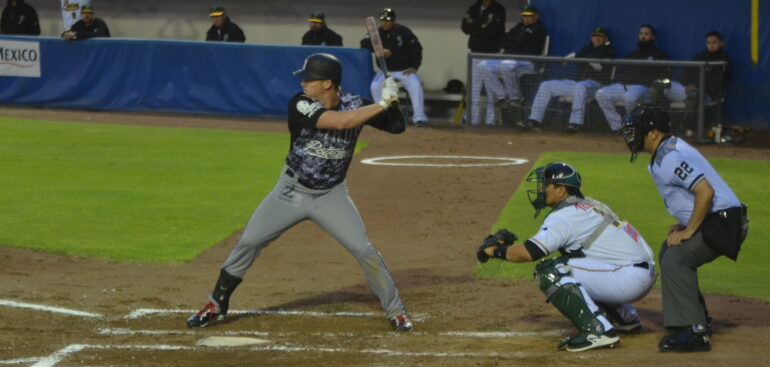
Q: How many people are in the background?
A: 11